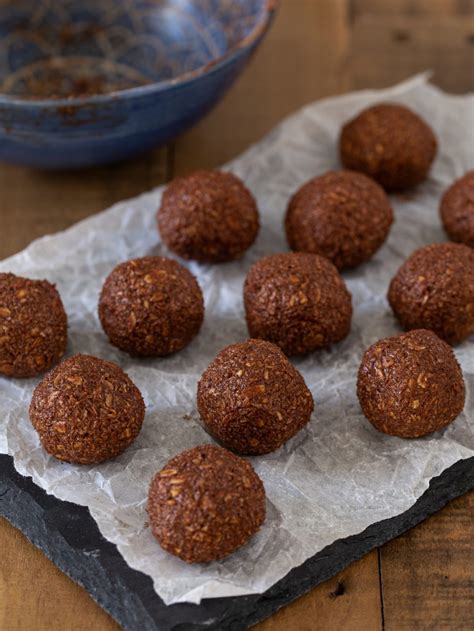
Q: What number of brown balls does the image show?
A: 12